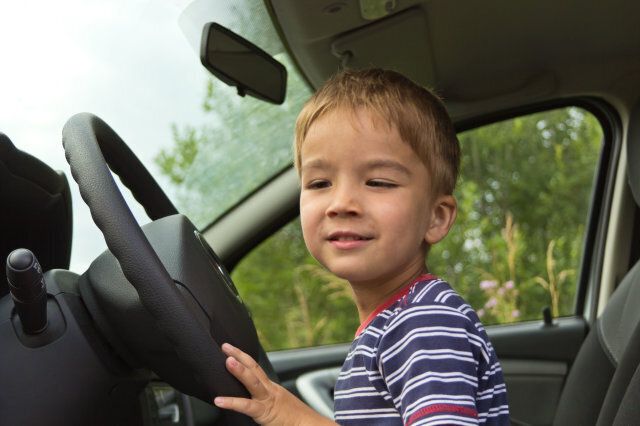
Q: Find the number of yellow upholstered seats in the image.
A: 0